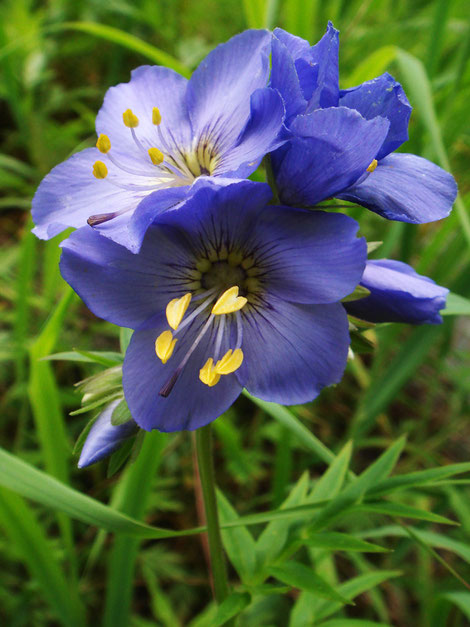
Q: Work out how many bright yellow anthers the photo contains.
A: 11